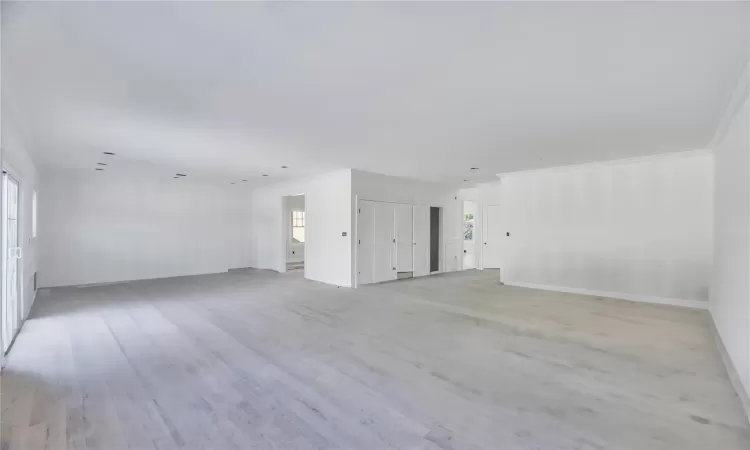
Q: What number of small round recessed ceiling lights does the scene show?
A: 11